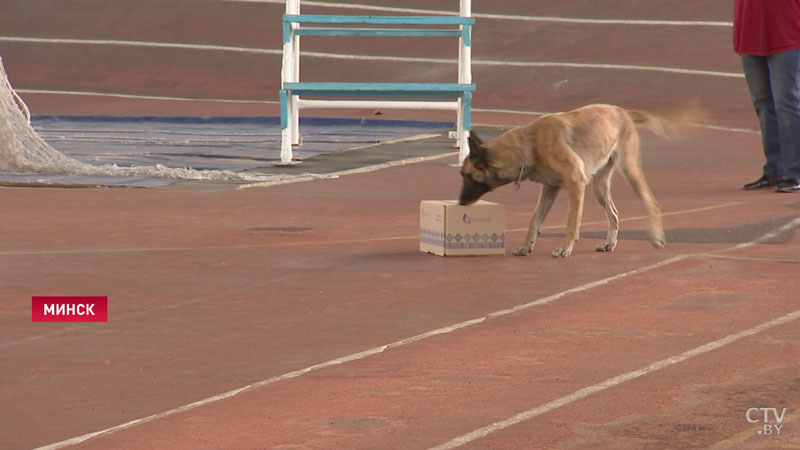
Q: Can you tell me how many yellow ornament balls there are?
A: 0